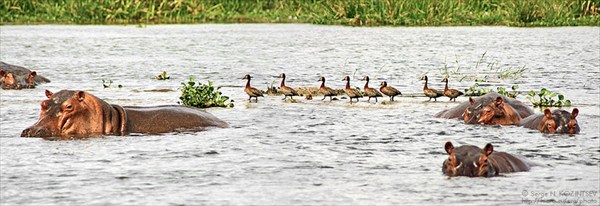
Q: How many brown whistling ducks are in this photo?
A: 8